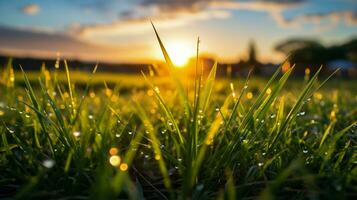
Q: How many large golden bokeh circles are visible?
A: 3